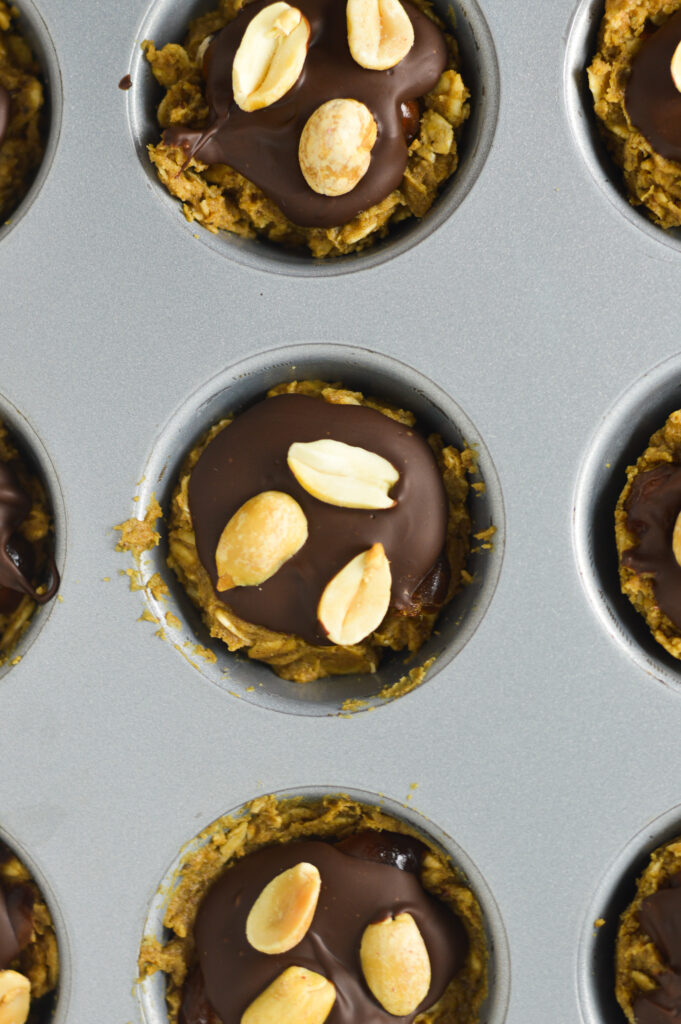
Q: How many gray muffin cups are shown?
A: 9